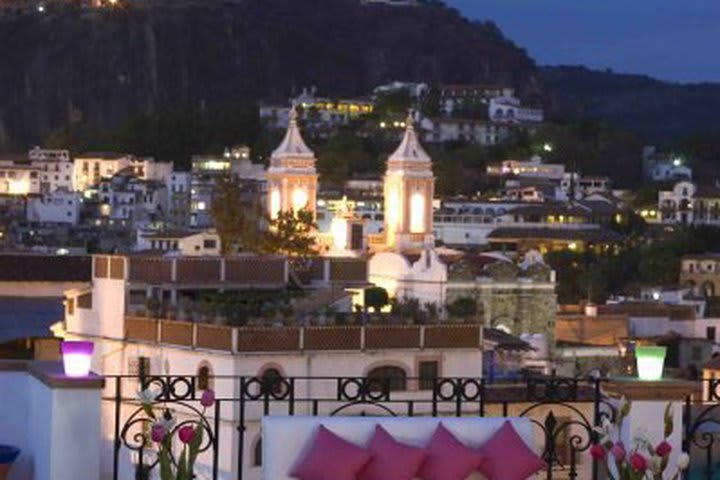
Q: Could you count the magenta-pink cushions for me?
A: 4